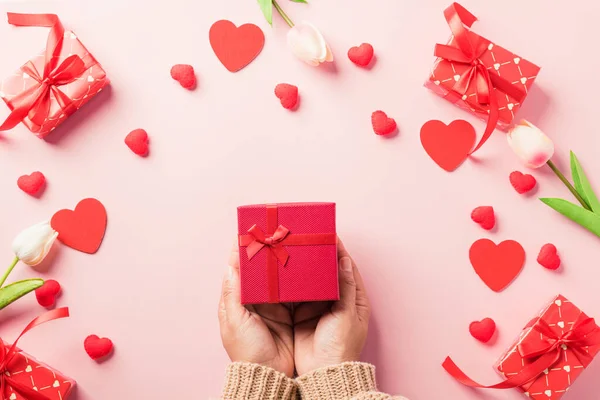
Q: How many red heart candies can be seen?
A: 12